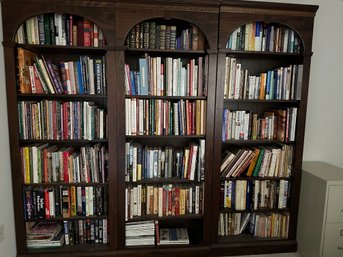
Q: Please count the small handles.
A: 2